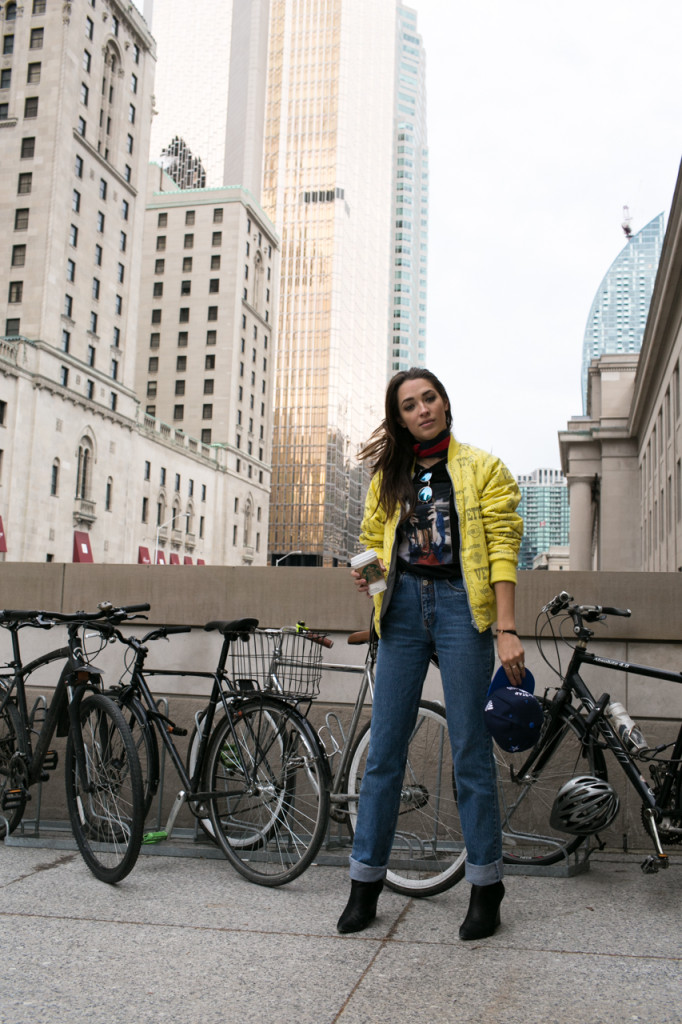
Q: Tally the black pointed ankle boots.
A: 2